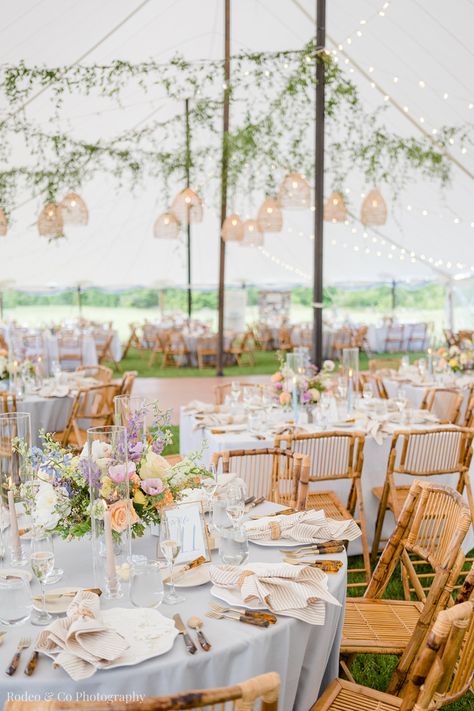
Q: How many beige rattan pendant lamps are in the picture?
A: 11